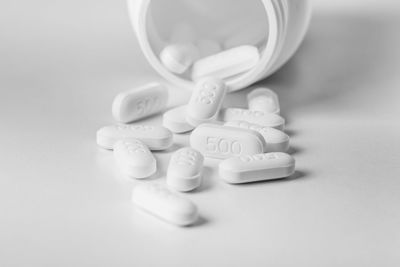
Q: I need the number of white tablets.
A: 14